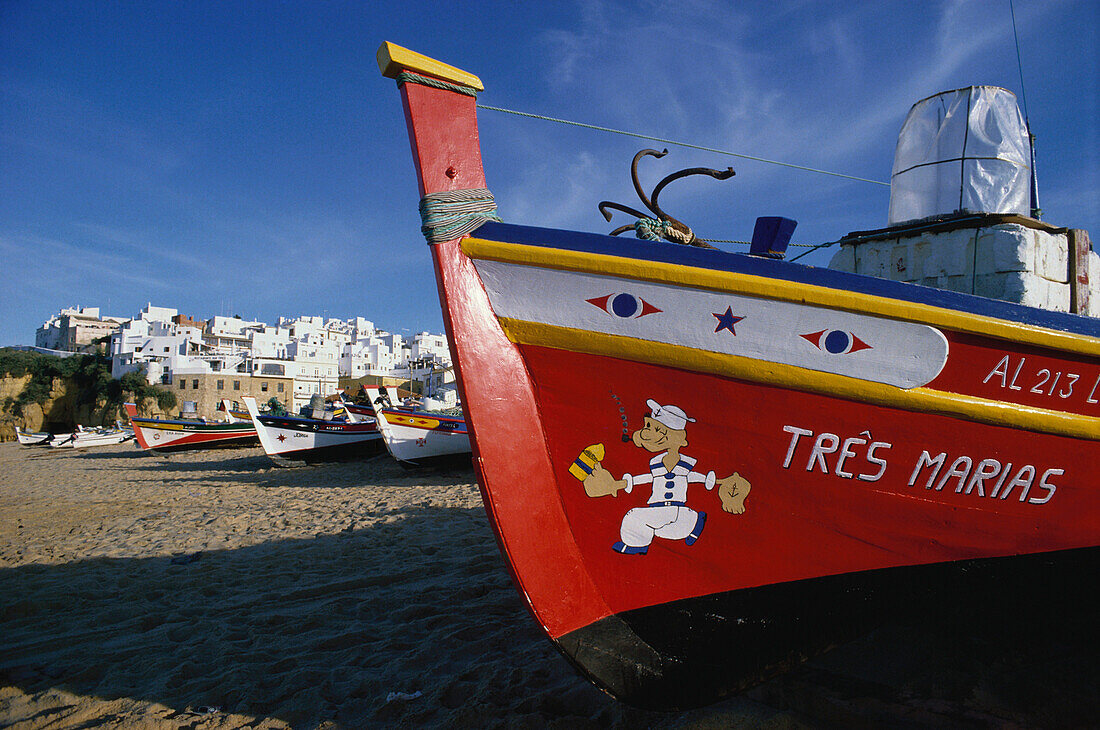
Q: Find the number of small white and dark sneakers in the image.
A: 2